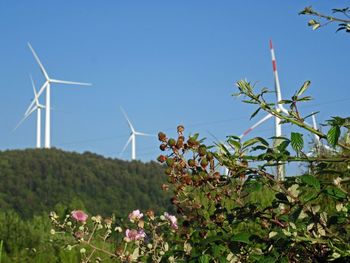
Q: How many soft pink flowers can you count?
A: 4